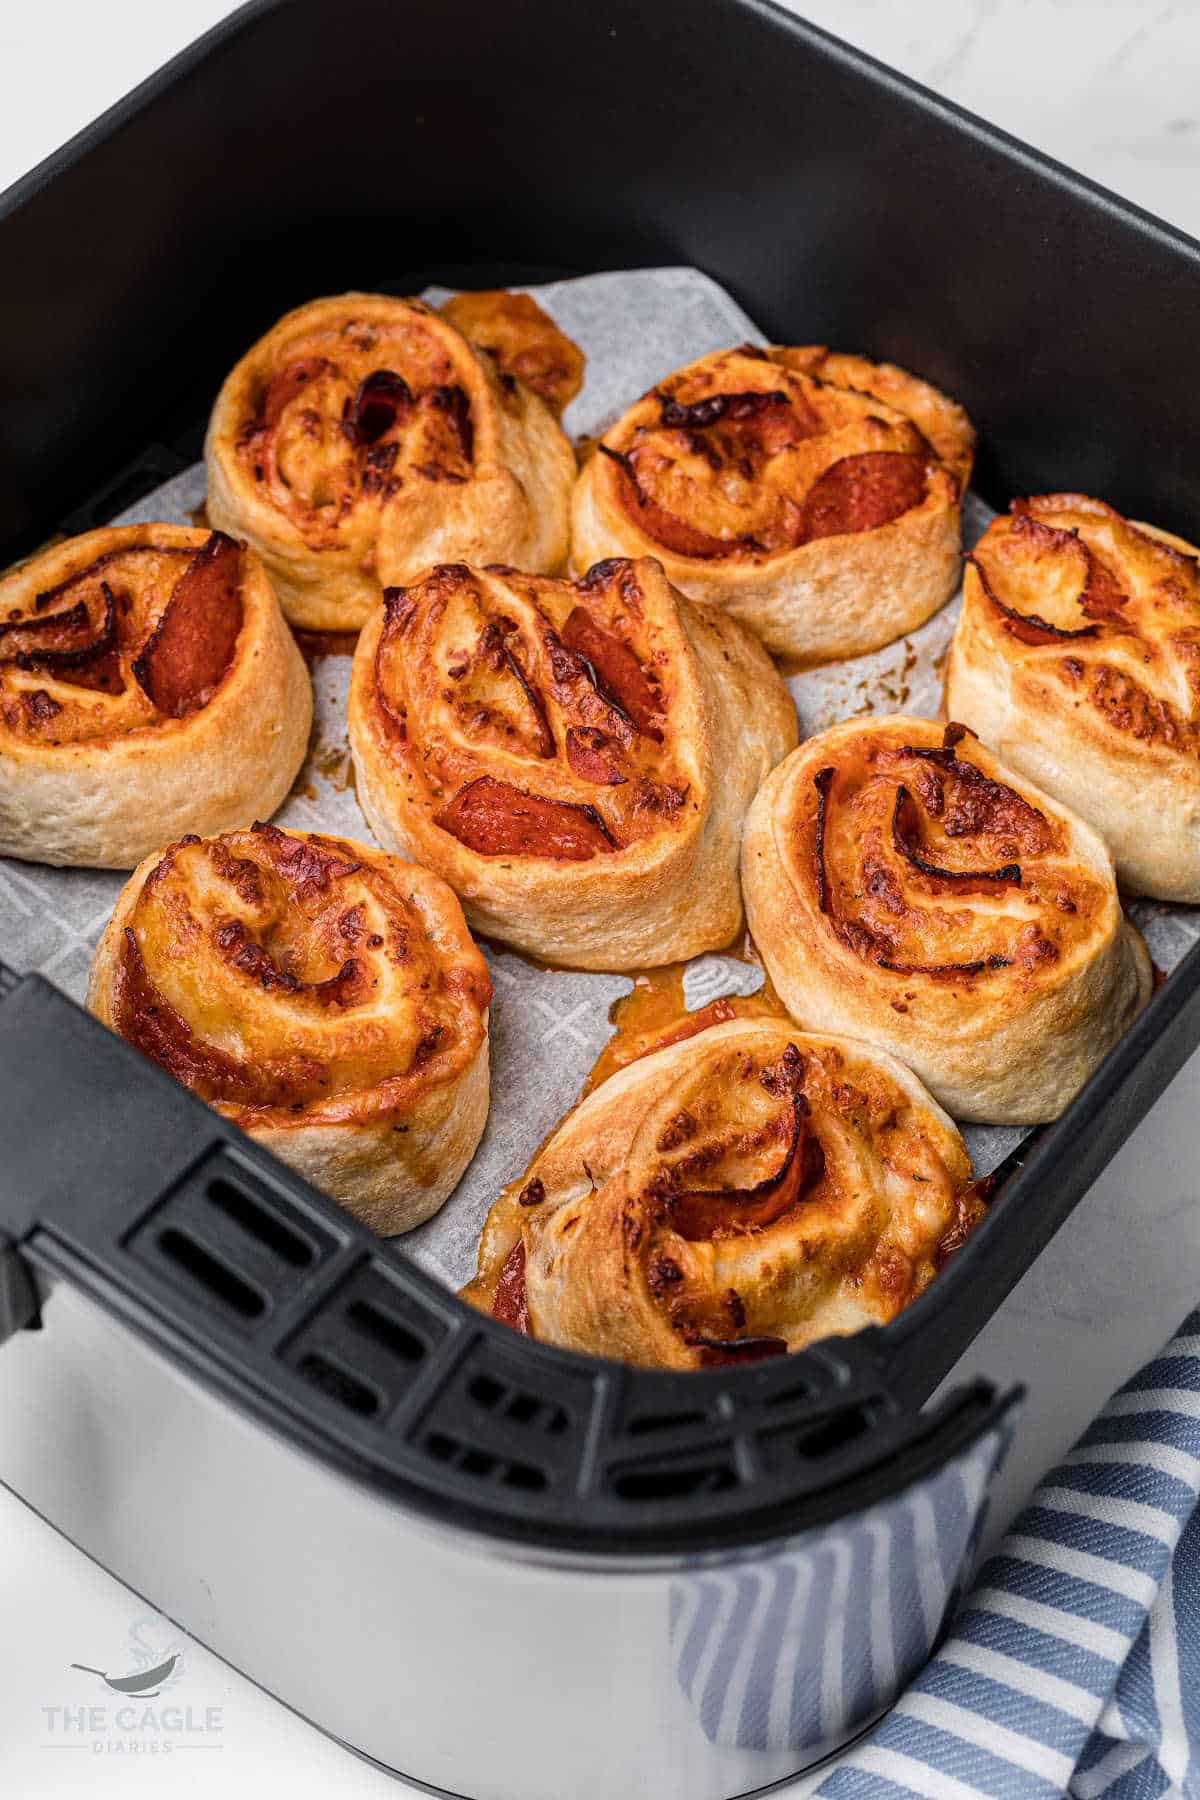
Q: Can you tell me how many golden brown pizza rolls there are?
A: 8